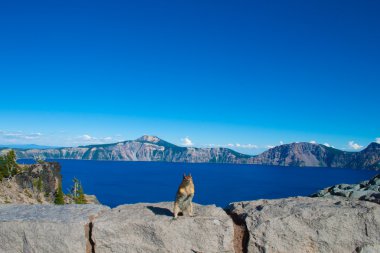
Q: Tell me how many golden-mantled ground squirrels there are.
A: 1